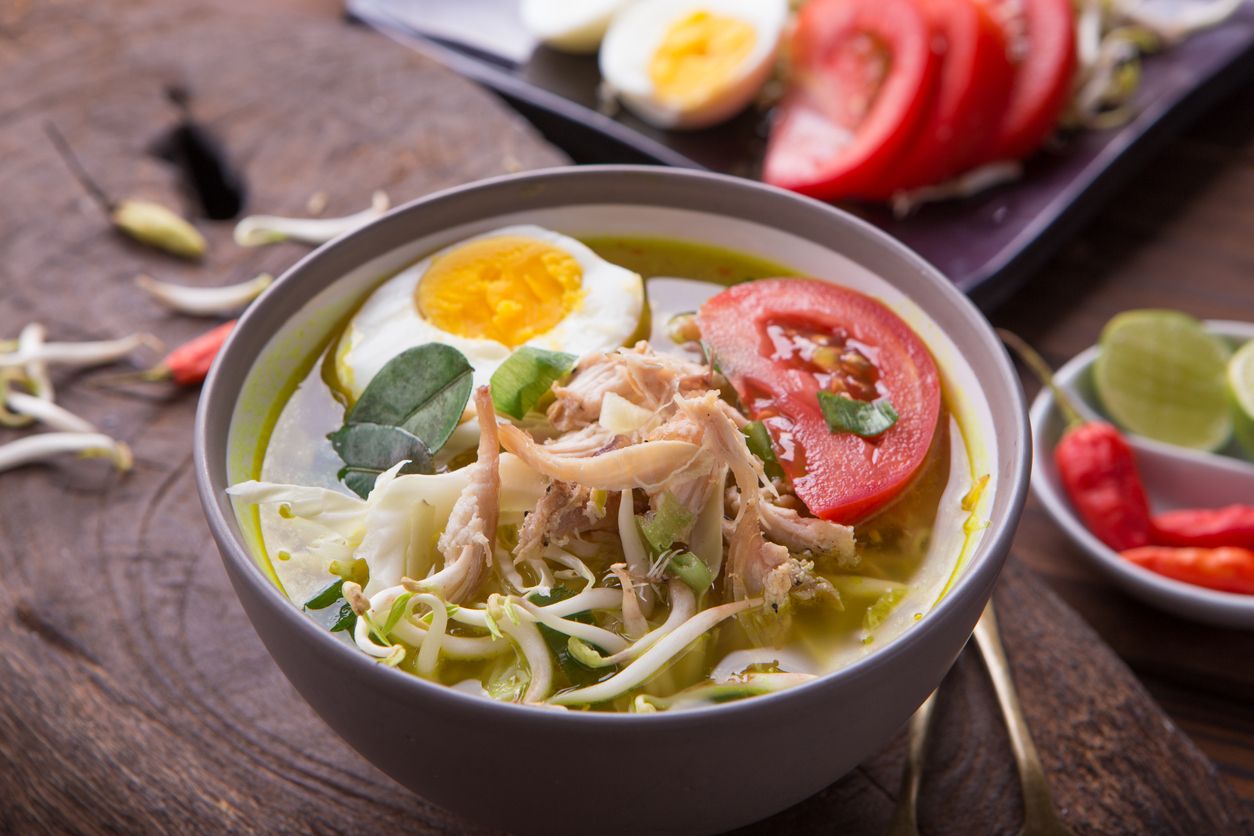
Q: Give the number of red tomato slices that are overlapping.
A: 3